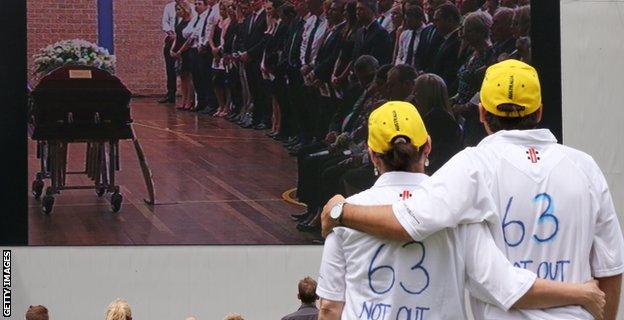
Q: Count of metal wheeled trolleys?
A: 1